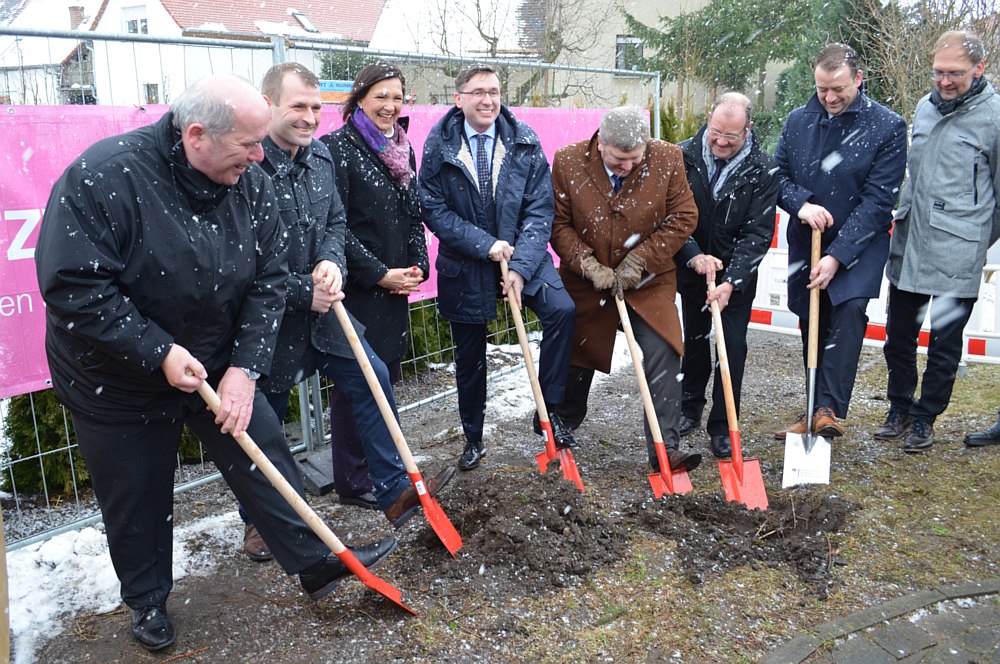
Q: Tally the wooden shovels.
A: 6